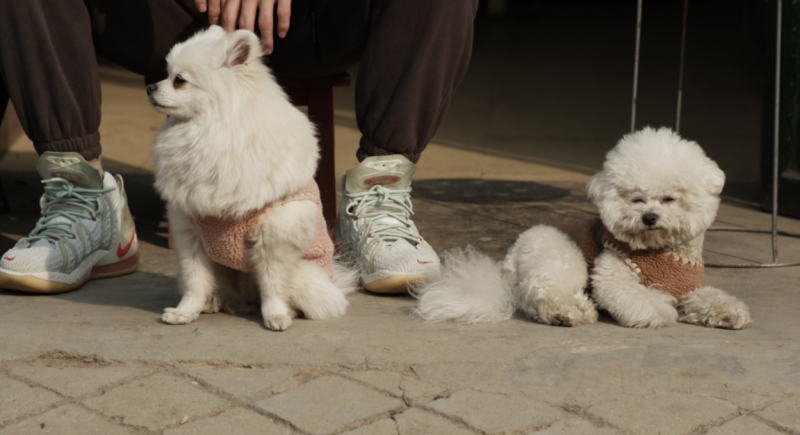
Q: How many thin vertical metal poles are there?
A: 3